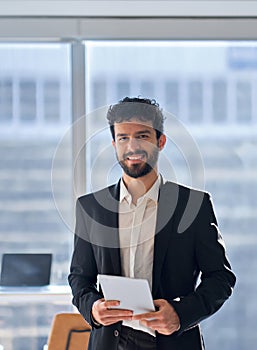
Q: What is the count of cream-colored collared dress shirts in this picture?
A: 1